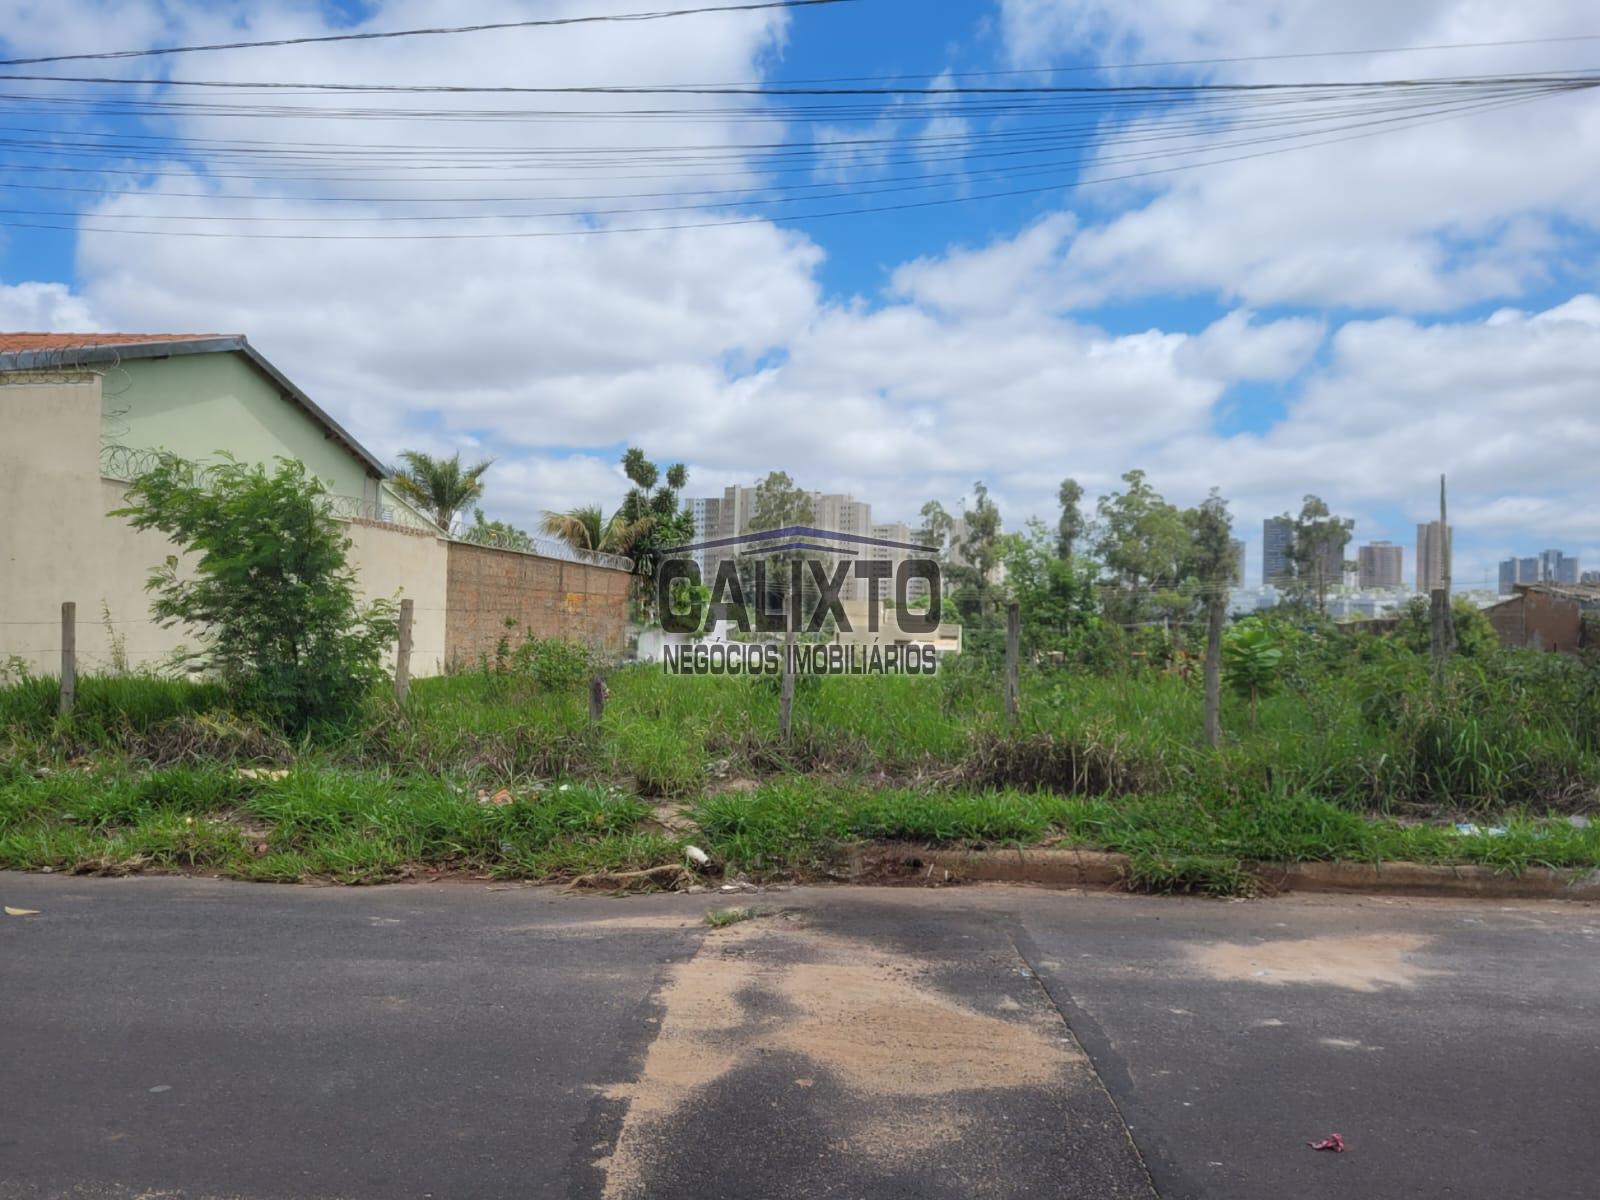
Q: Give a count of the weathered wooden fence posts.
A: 7